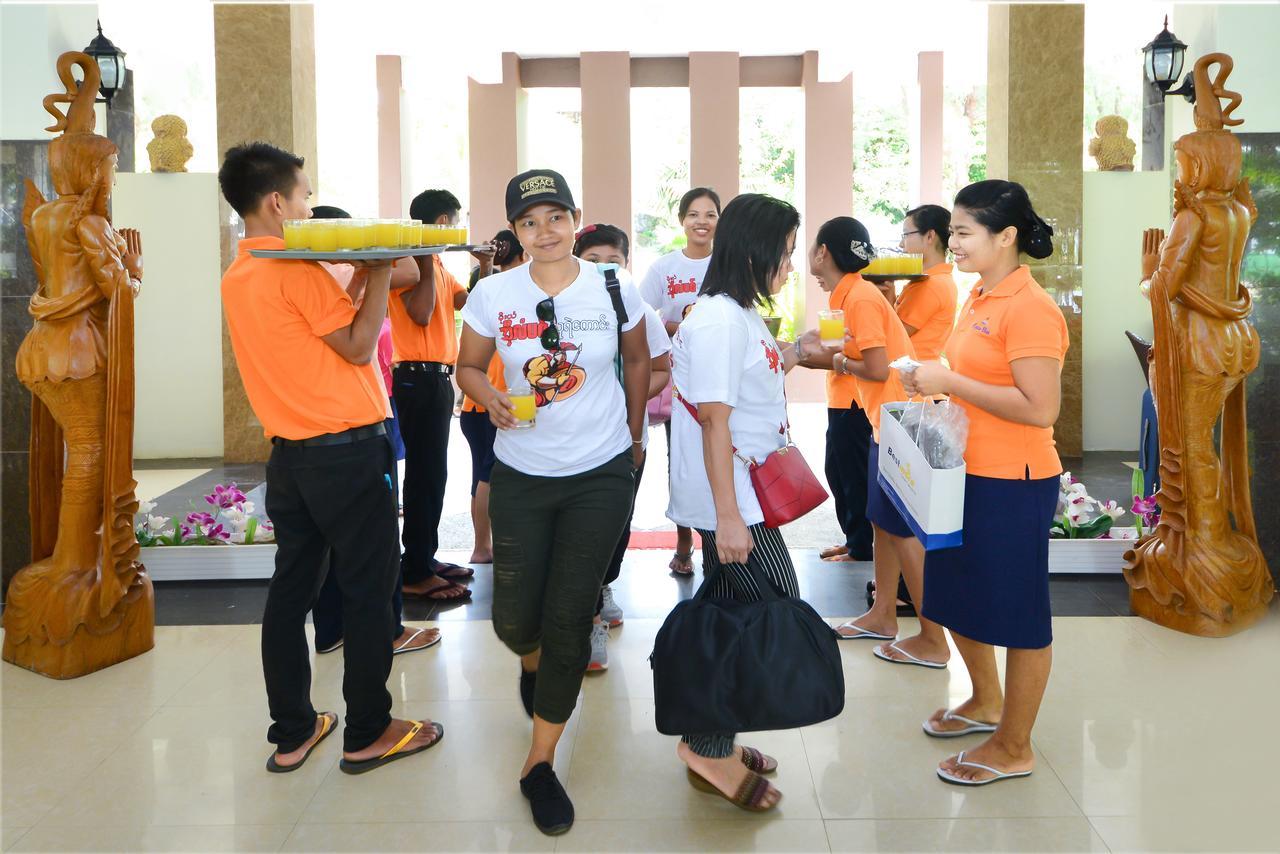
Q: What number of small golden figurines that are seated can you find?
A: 2